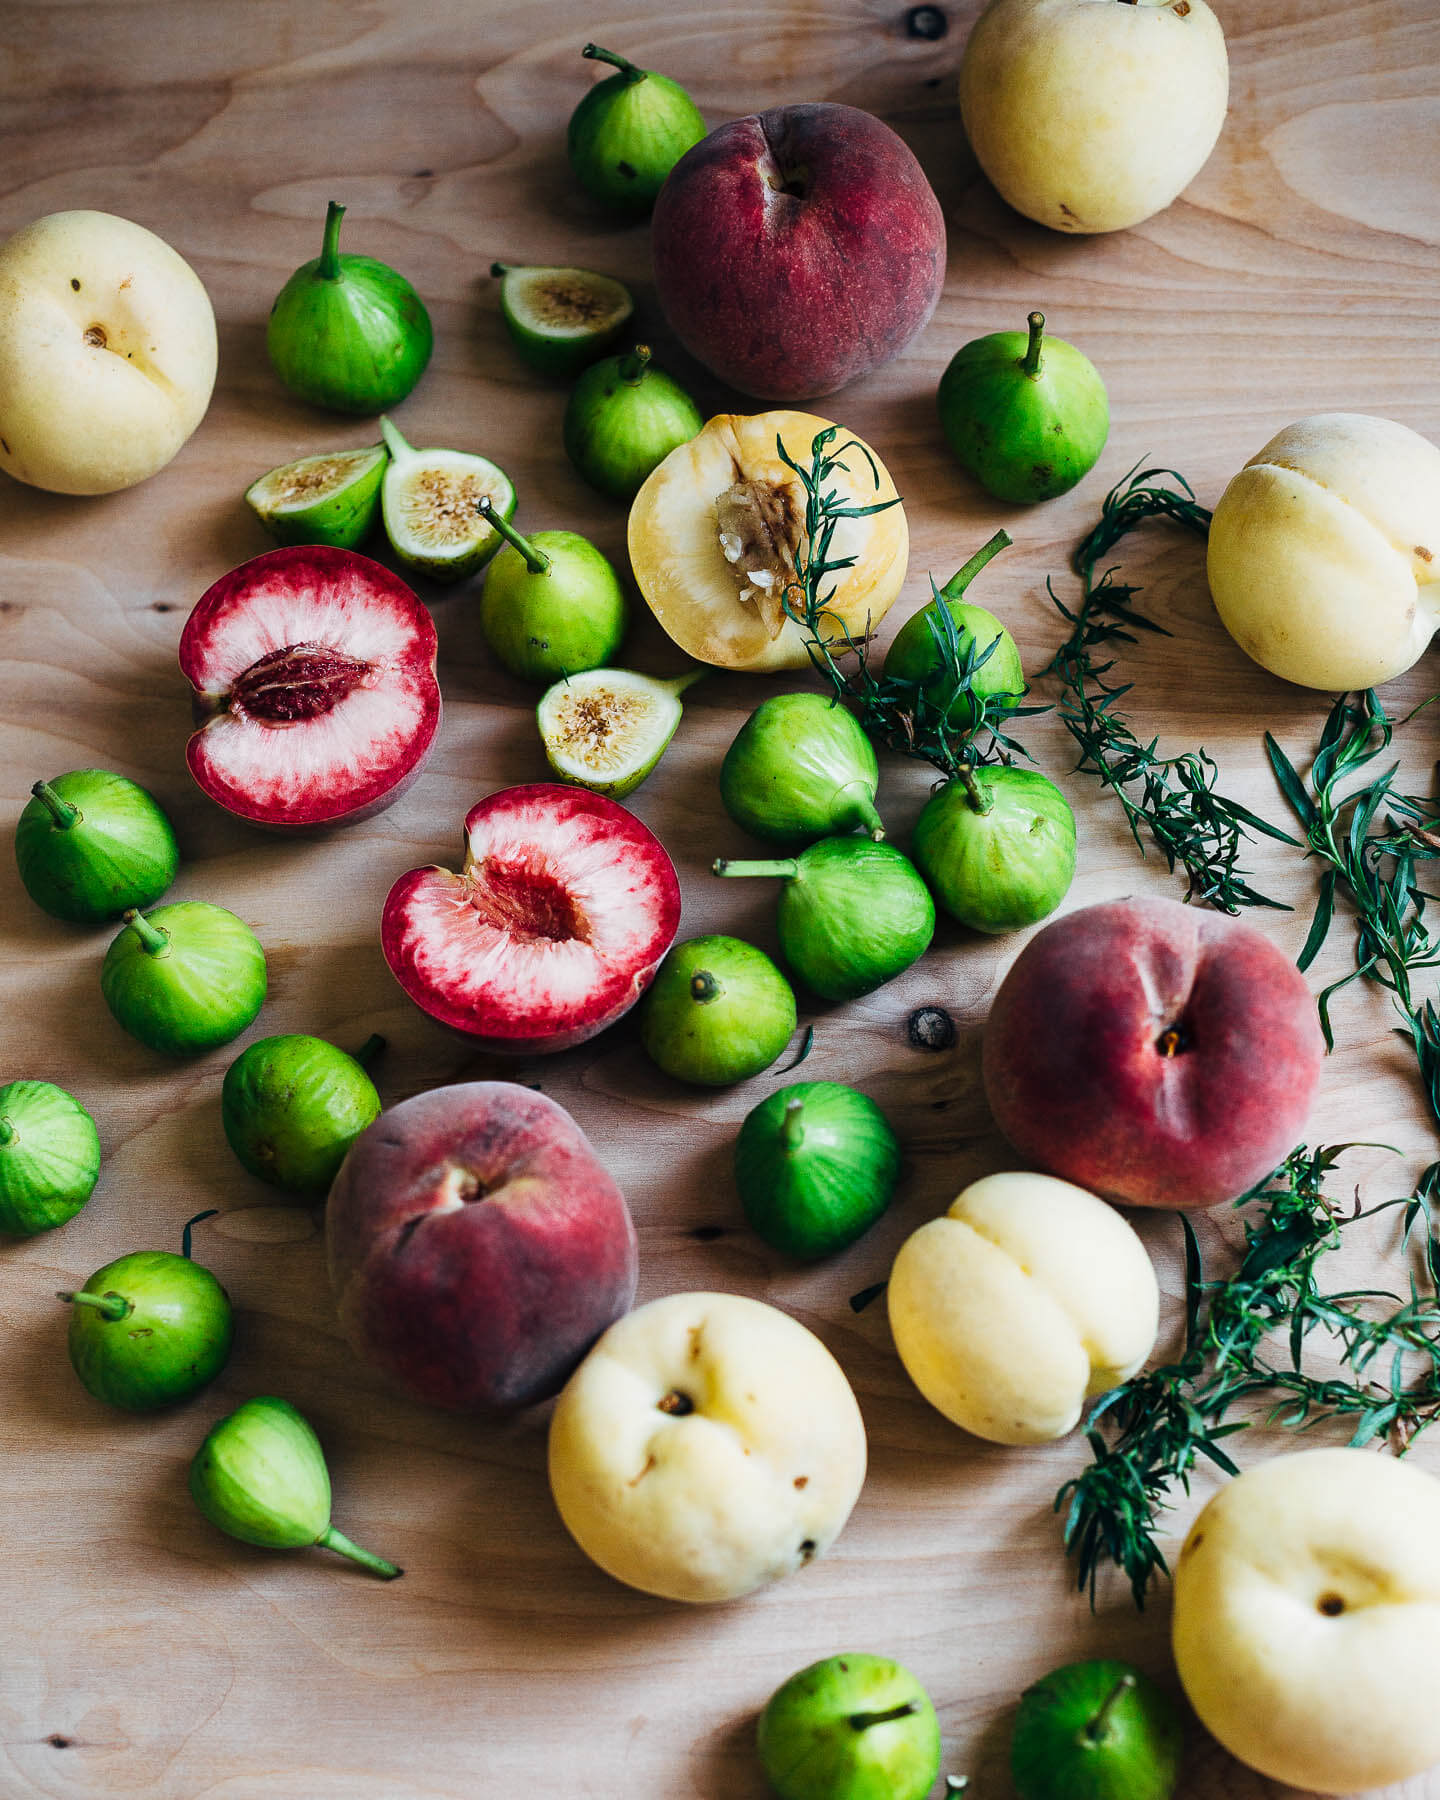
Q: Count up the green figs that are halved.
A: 4